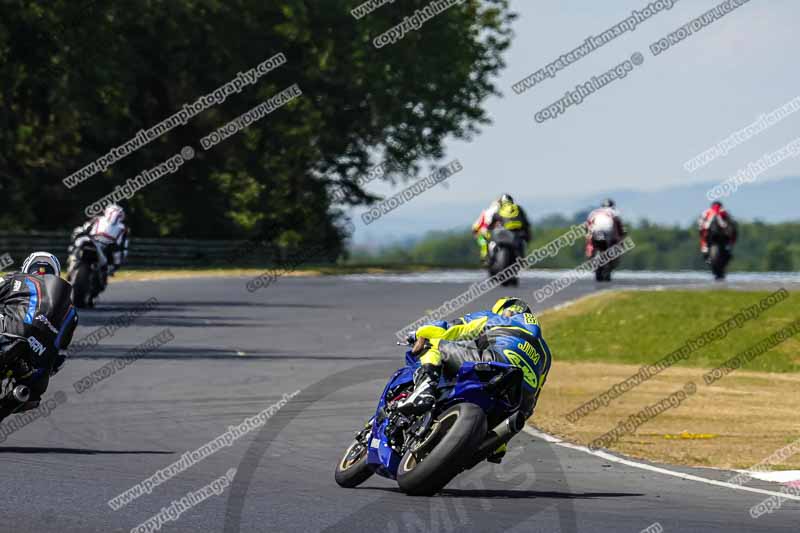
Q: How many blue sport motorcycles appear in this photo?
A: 1